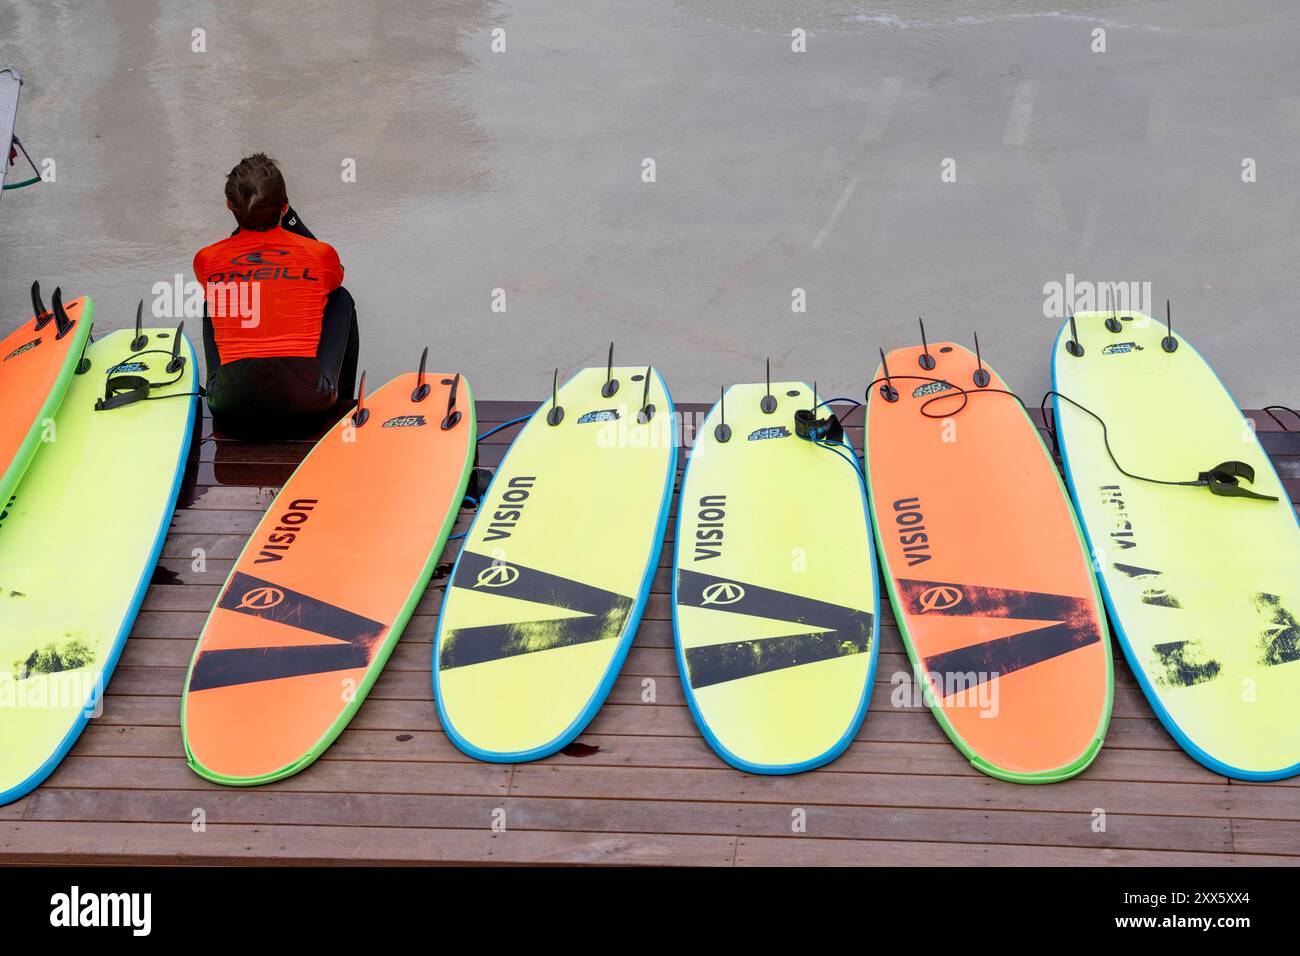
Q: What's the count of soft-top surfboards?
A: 7